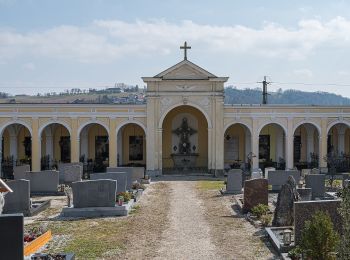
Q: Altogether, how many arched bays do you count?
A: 9